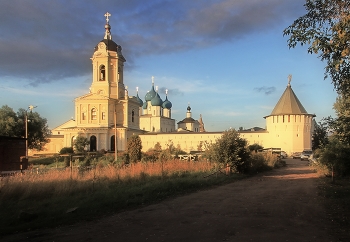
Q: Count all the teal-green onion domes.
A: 5